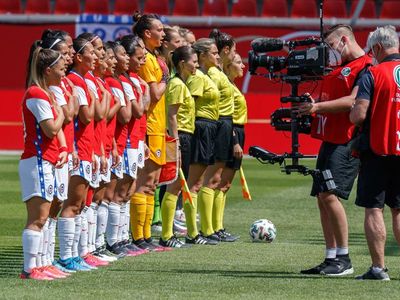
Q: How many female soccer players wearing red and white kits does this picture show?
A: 10